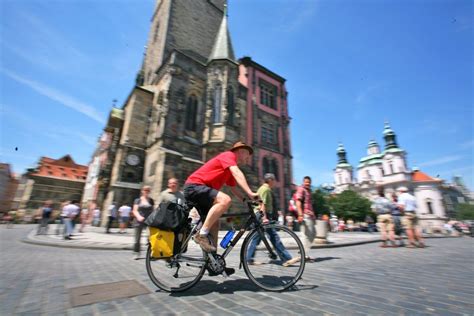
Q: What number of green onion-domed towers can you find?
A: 3